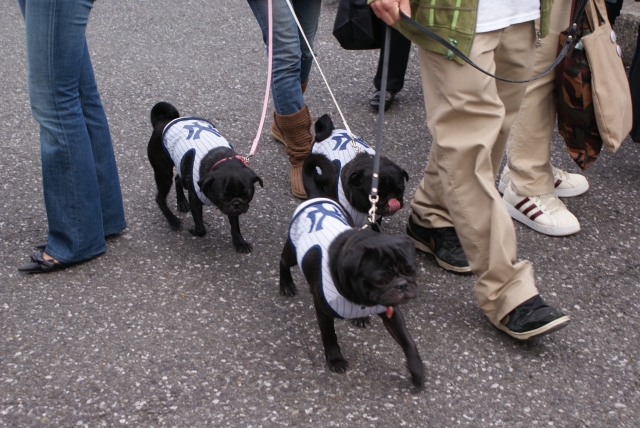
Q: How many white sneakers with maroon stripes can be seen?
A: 2